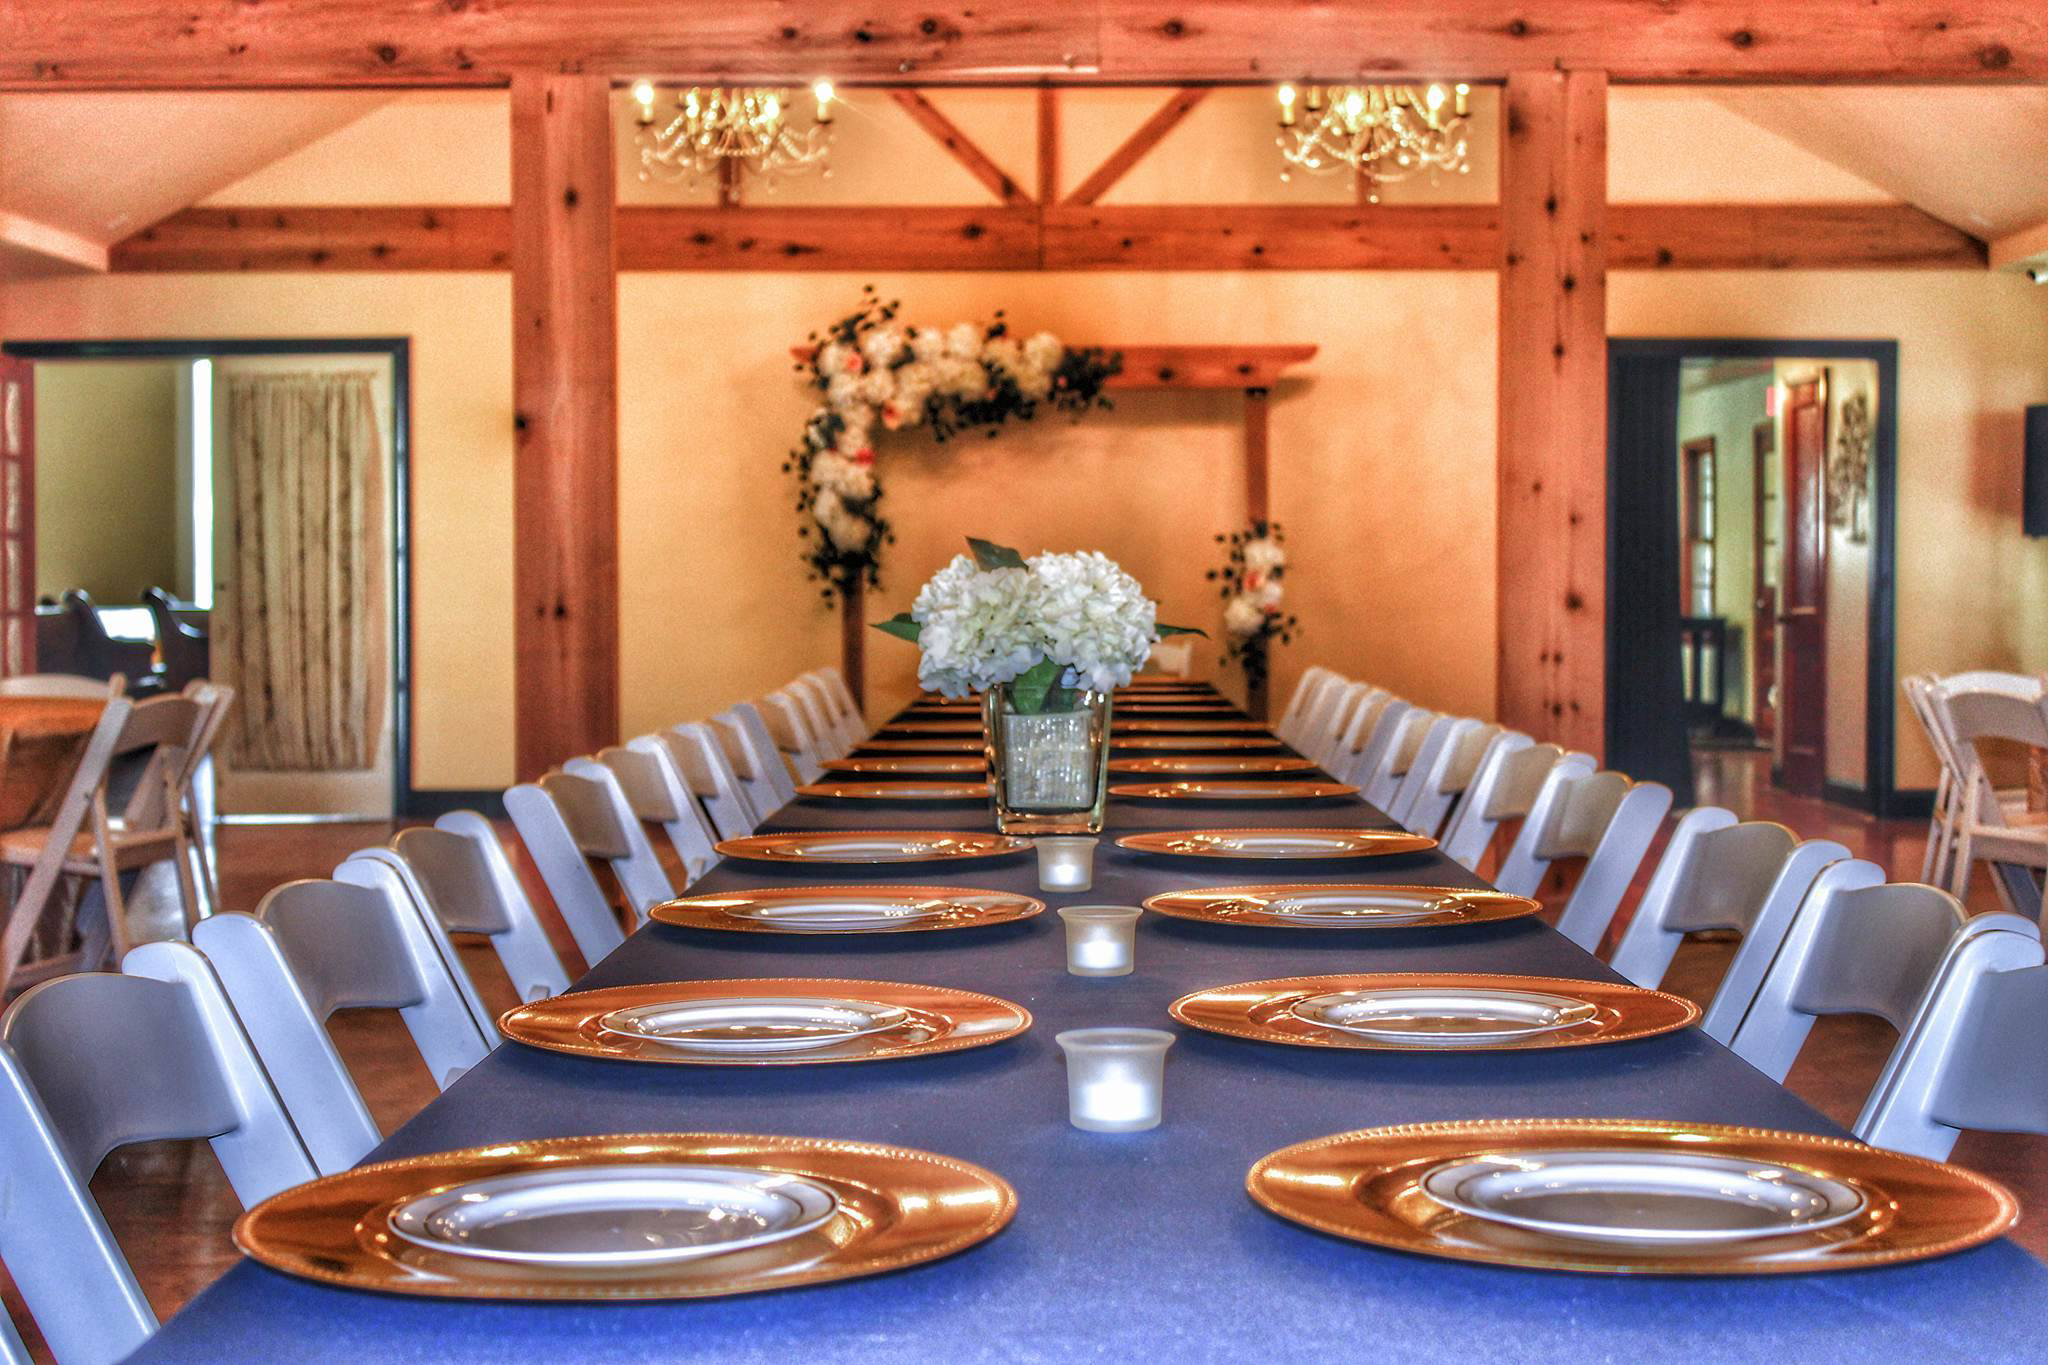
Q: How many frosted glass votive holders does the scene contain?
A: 3